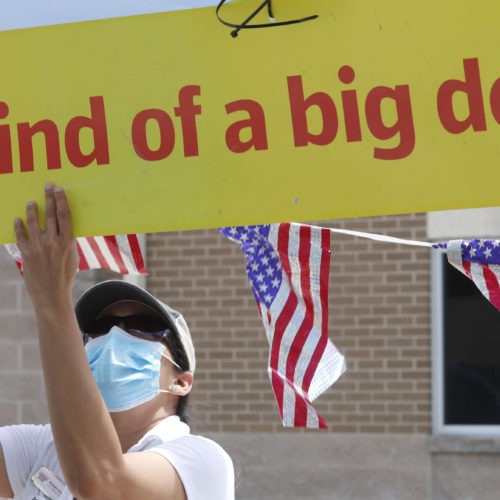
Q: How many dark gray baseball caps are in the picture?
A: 1